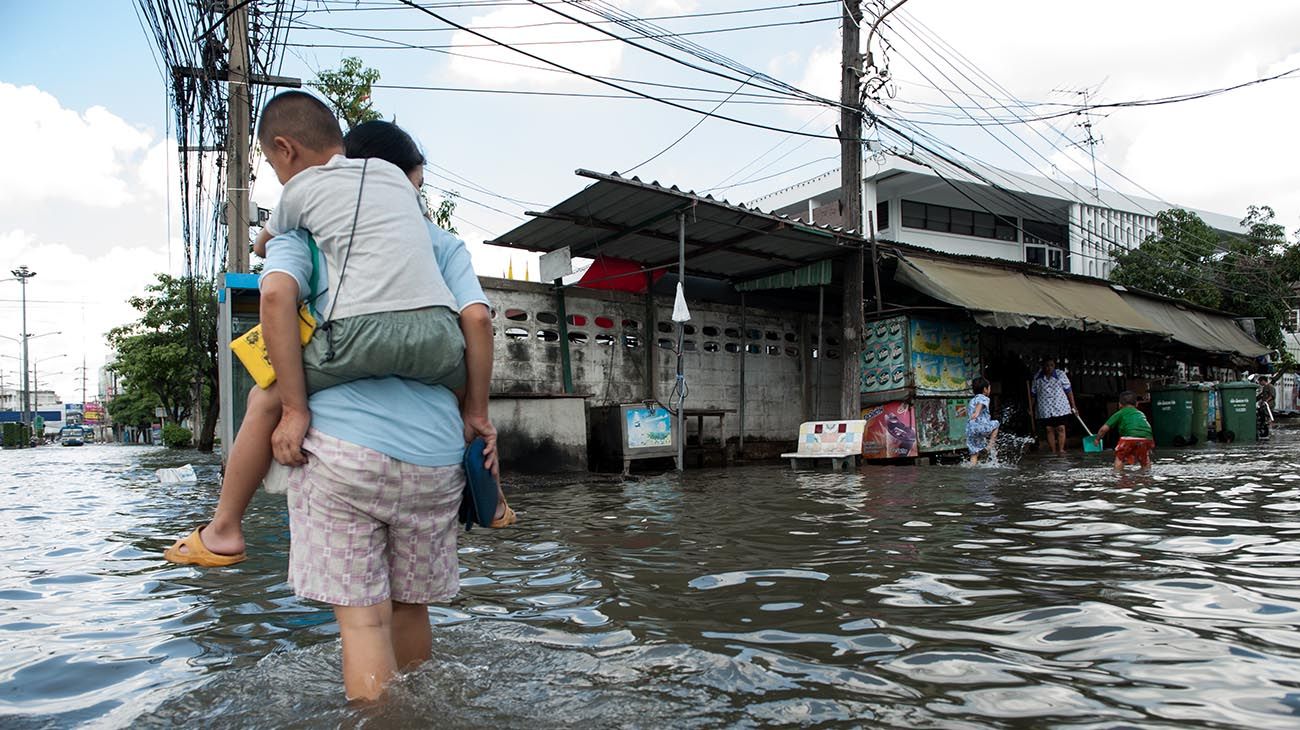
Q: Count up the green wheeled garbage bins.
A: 3